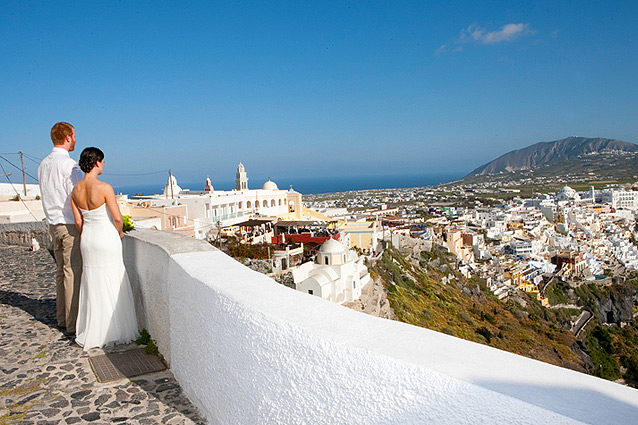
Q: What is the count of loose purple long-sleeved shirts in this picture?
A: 0